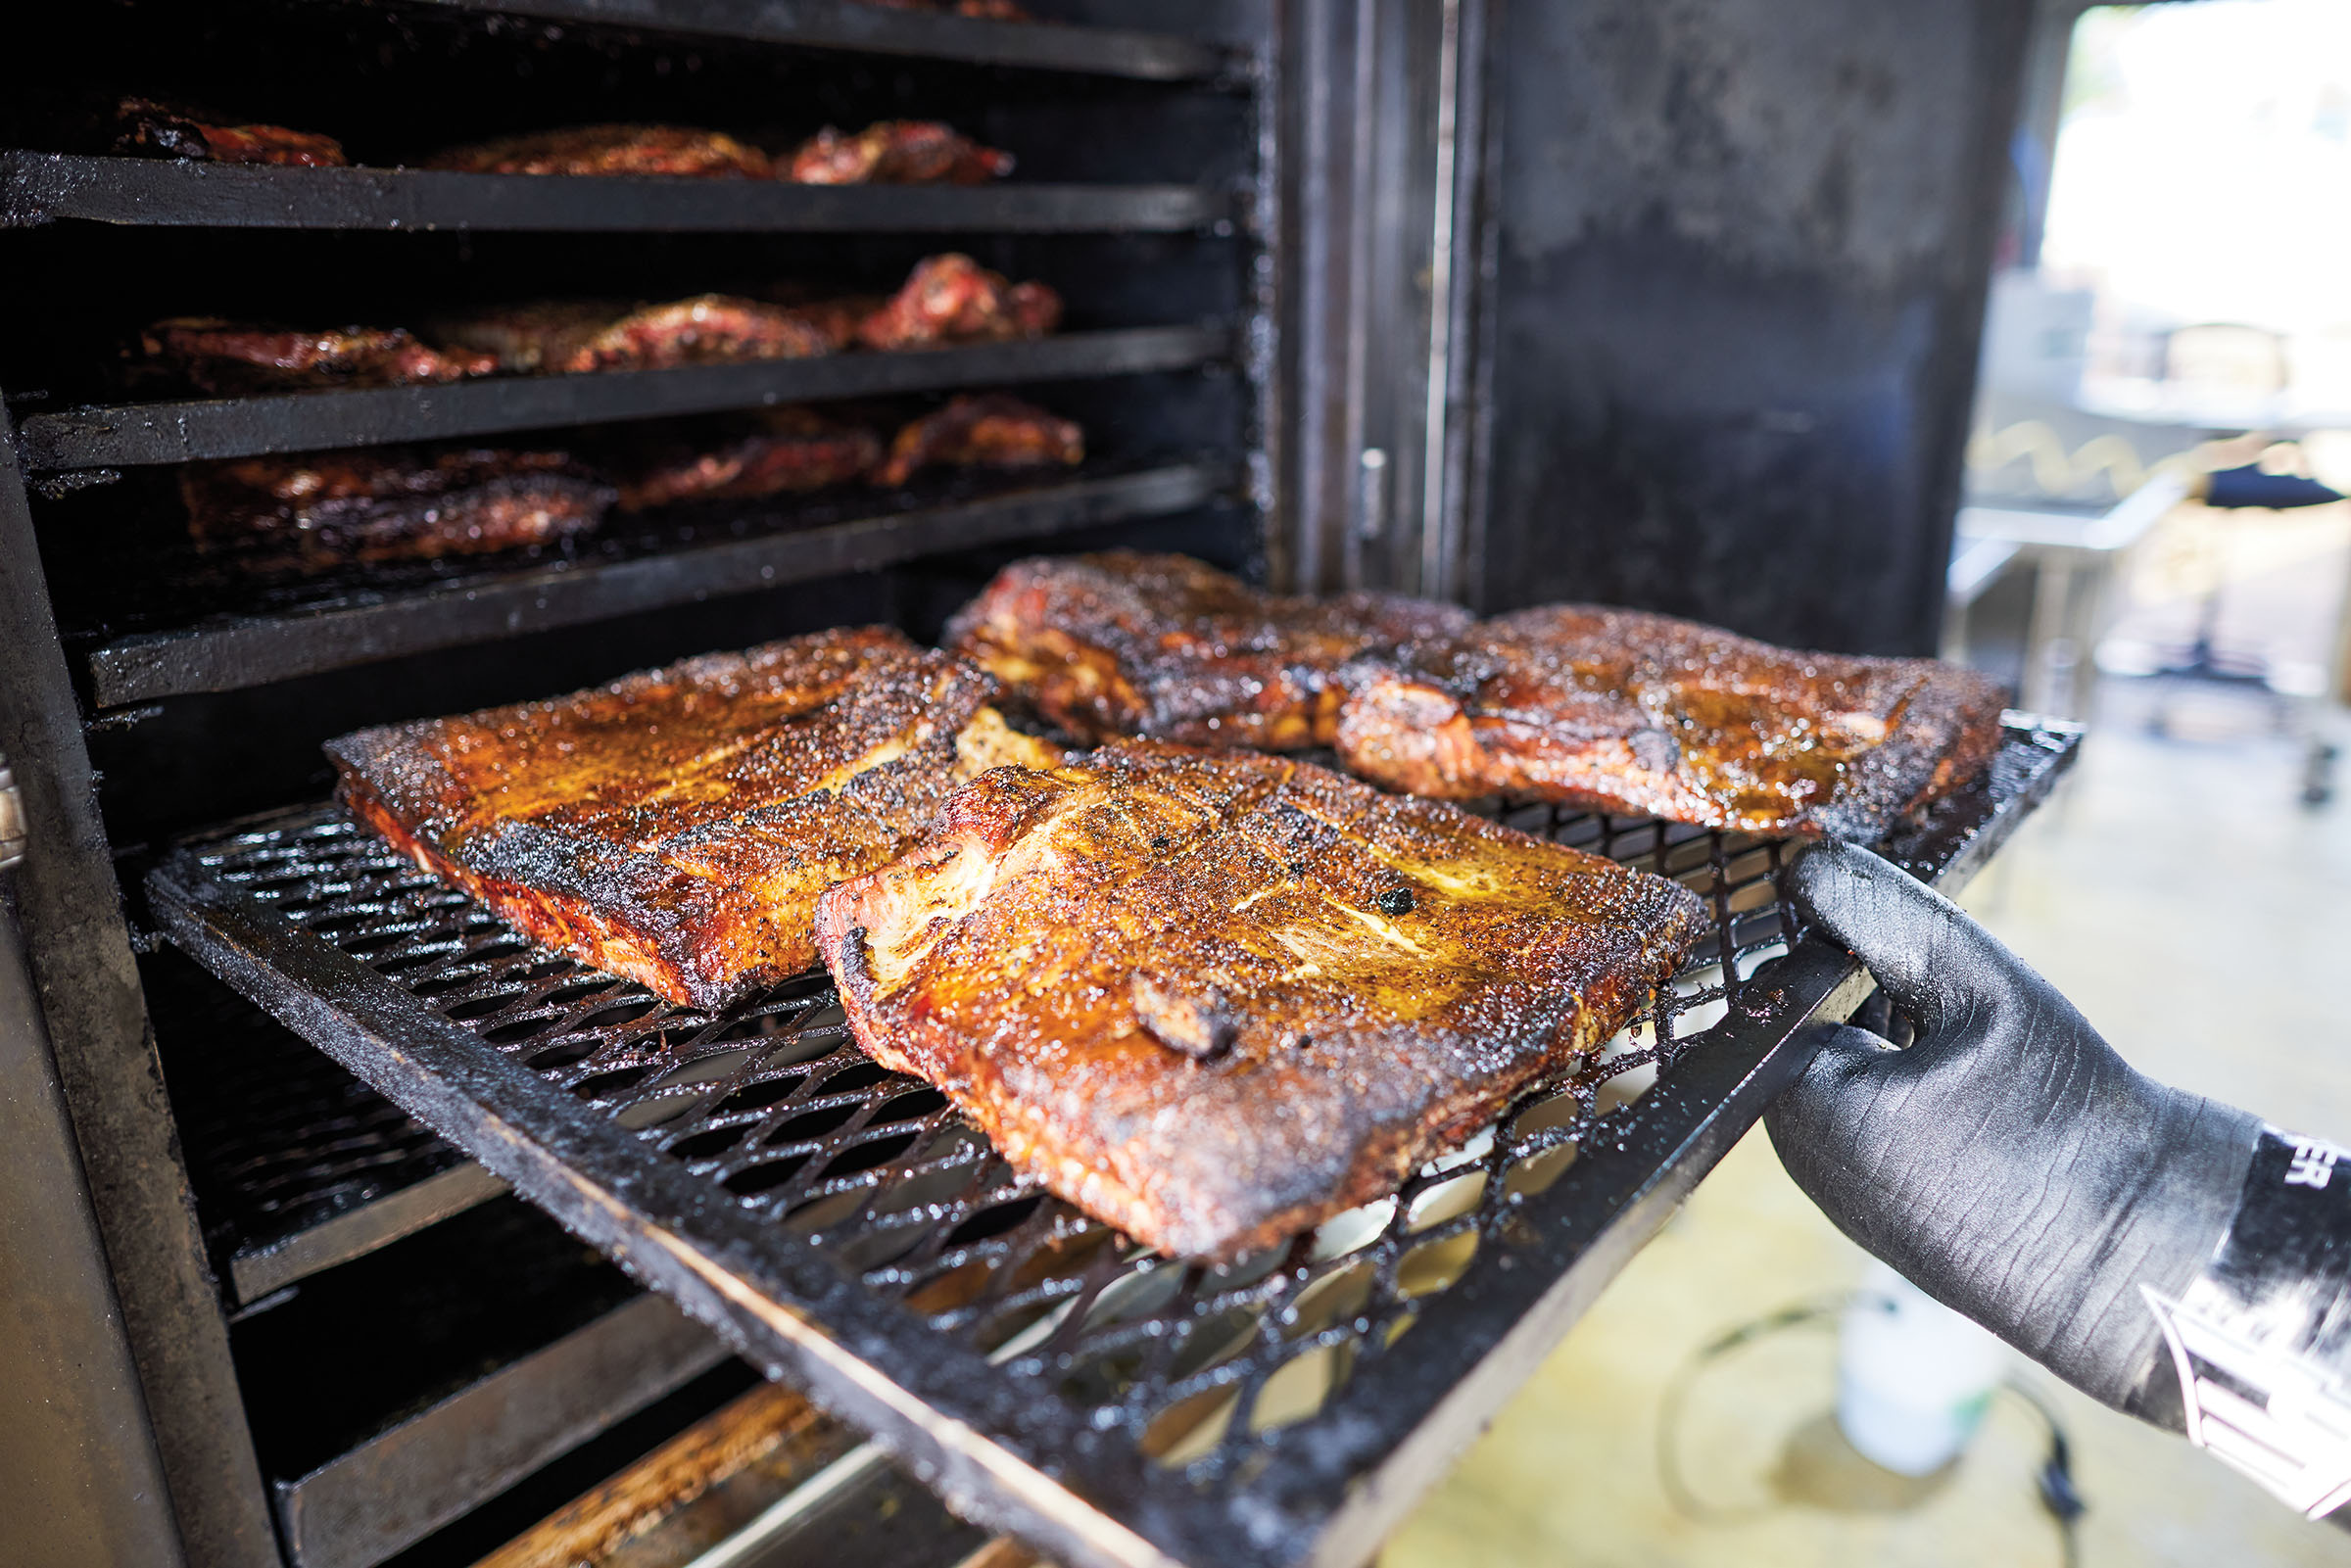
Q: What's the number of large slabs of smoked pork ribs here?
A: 4